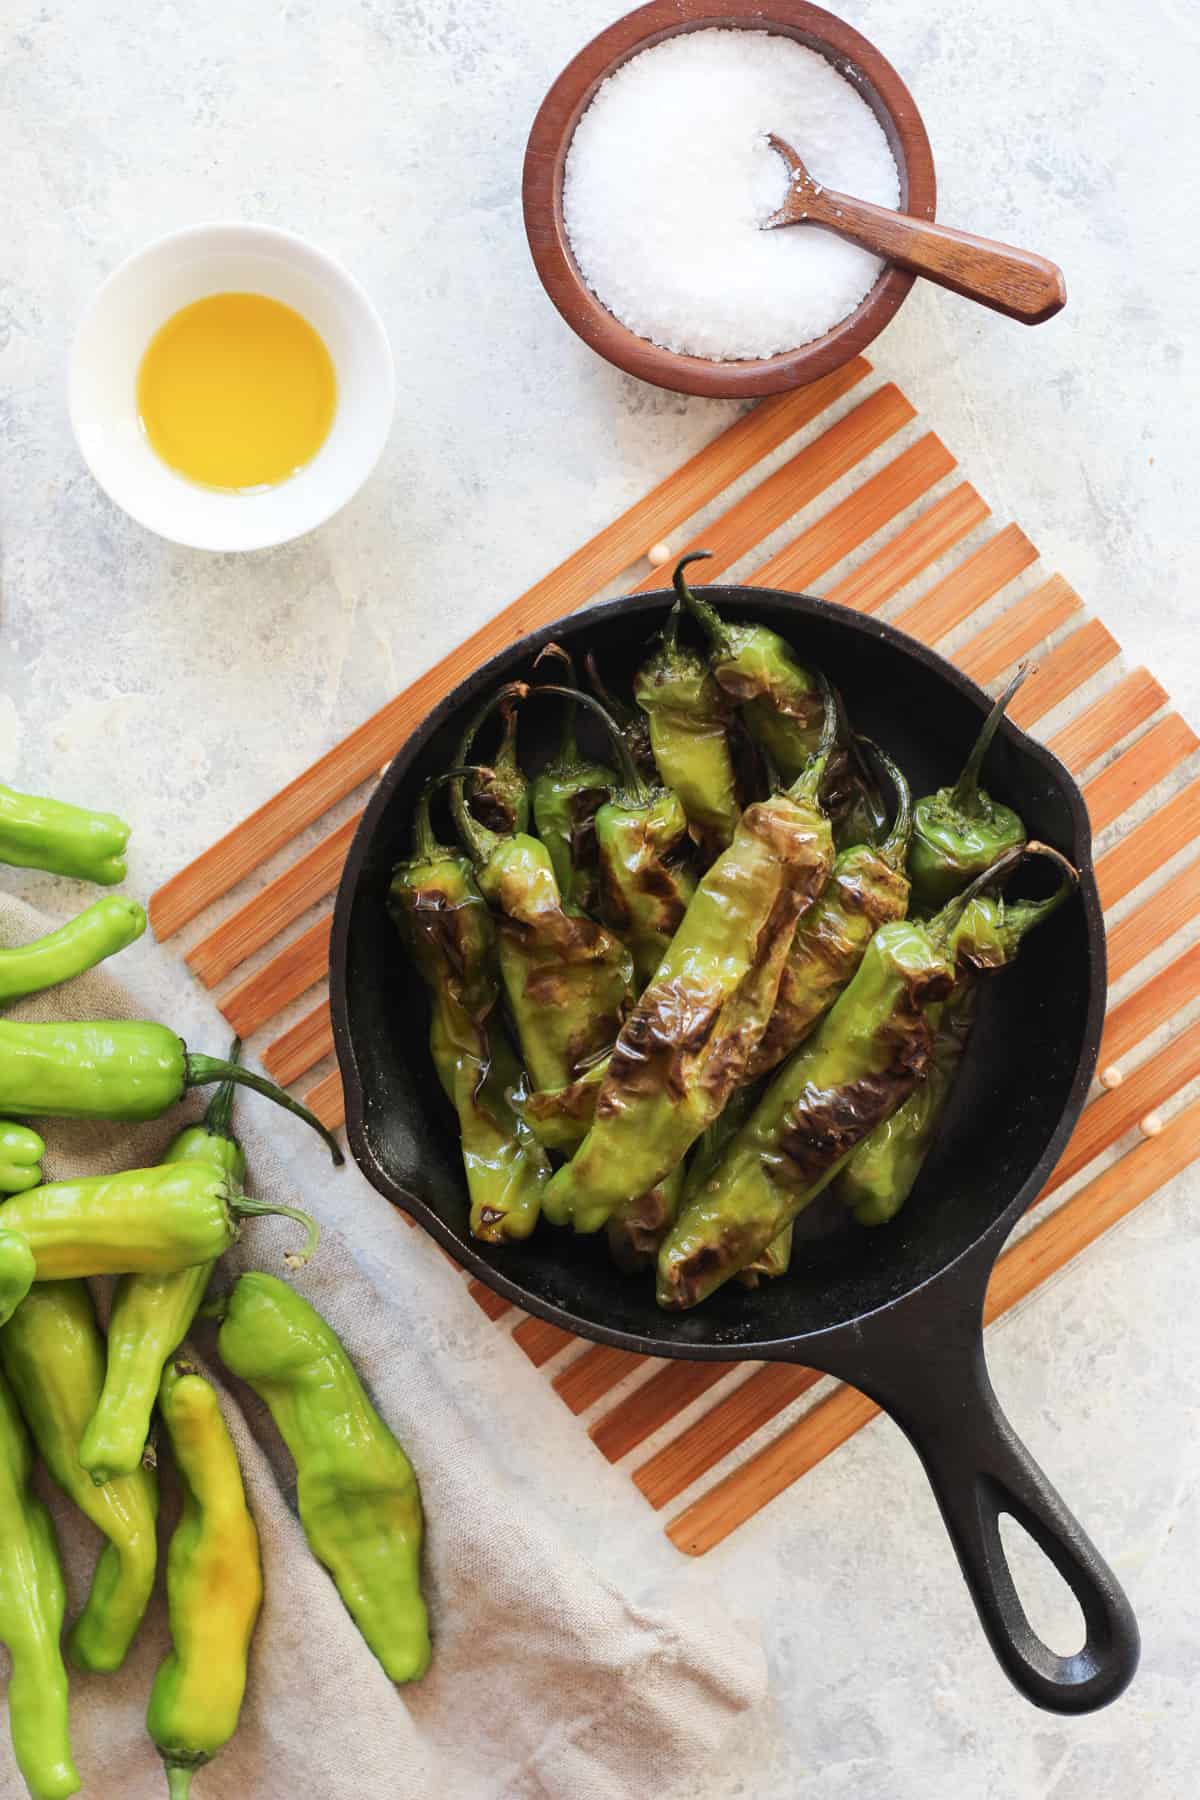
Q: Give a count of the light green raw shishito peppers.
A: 11